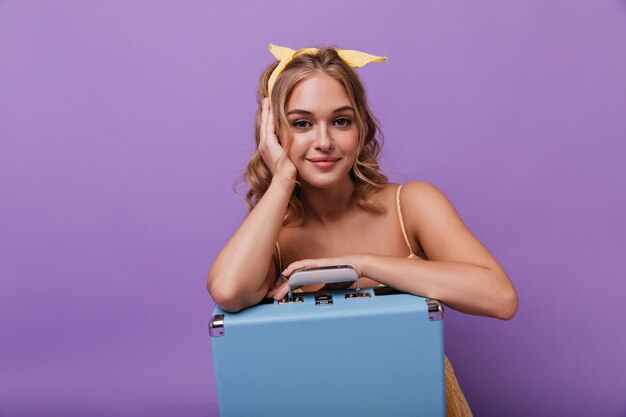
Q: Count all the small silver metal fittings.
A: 5